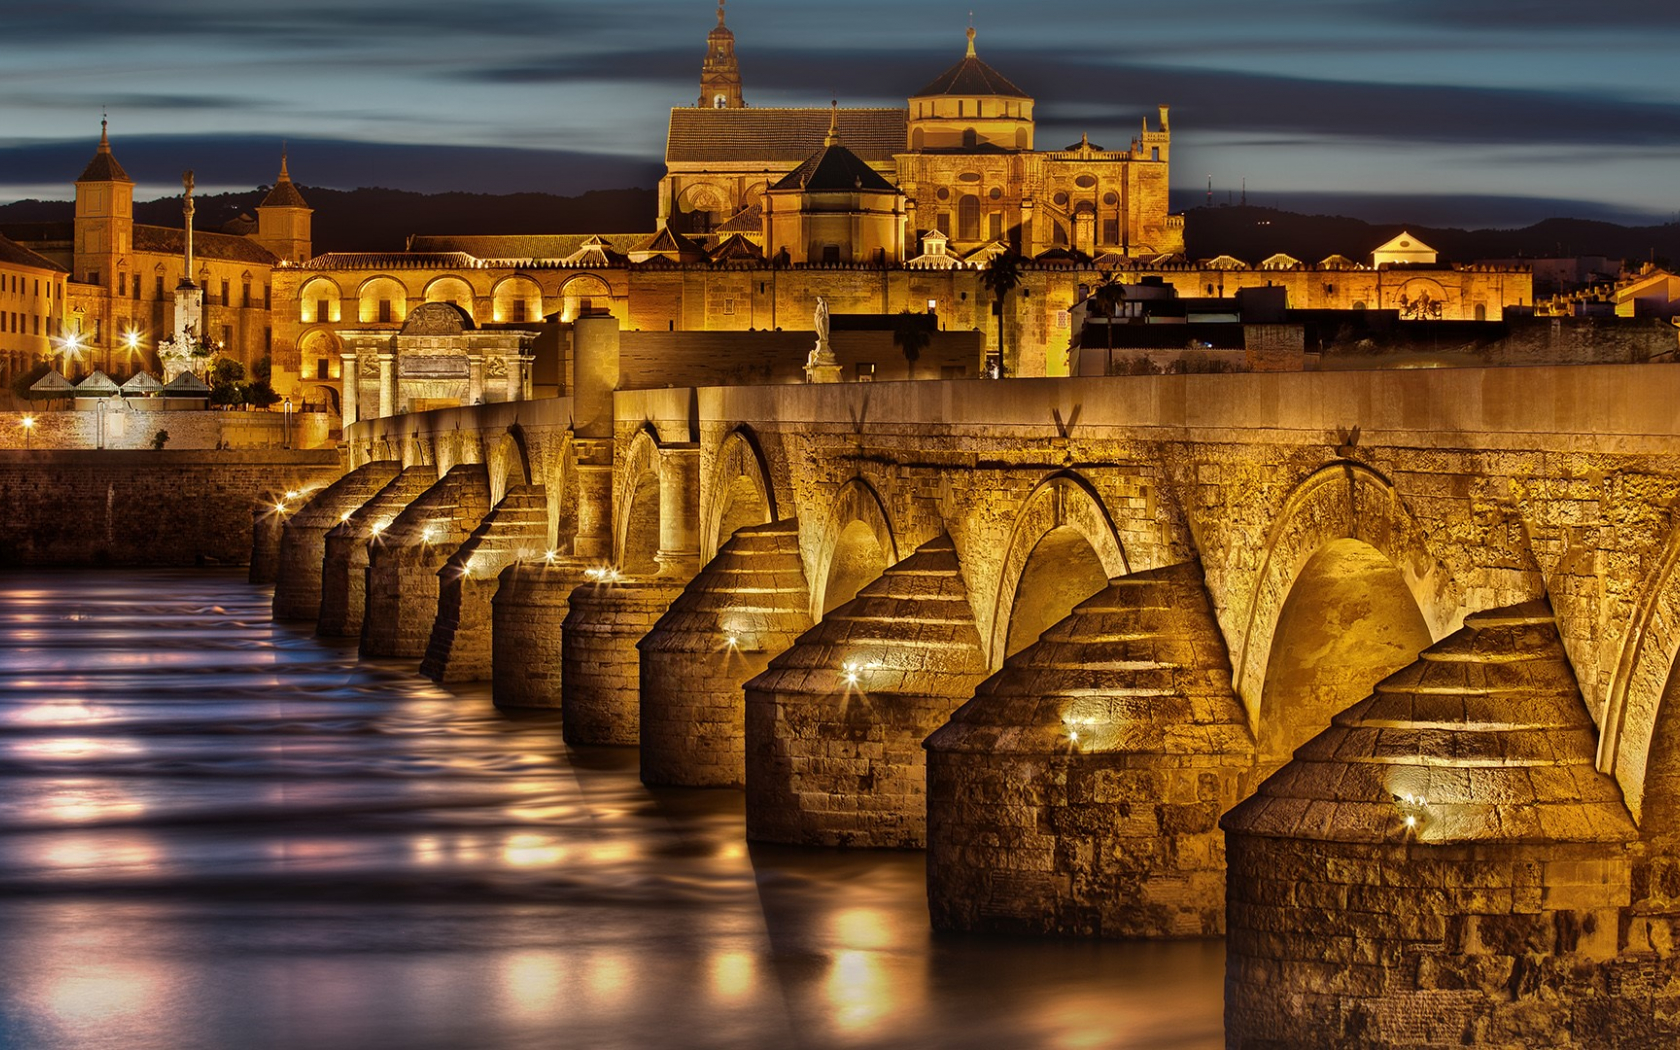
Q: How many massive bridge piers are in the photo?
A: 11